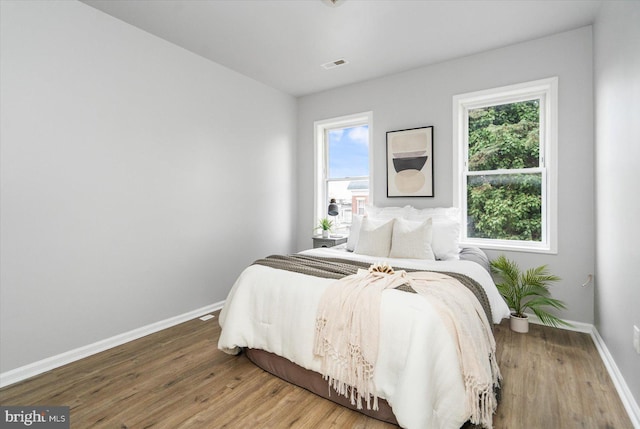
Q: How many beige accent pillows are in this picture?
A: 2